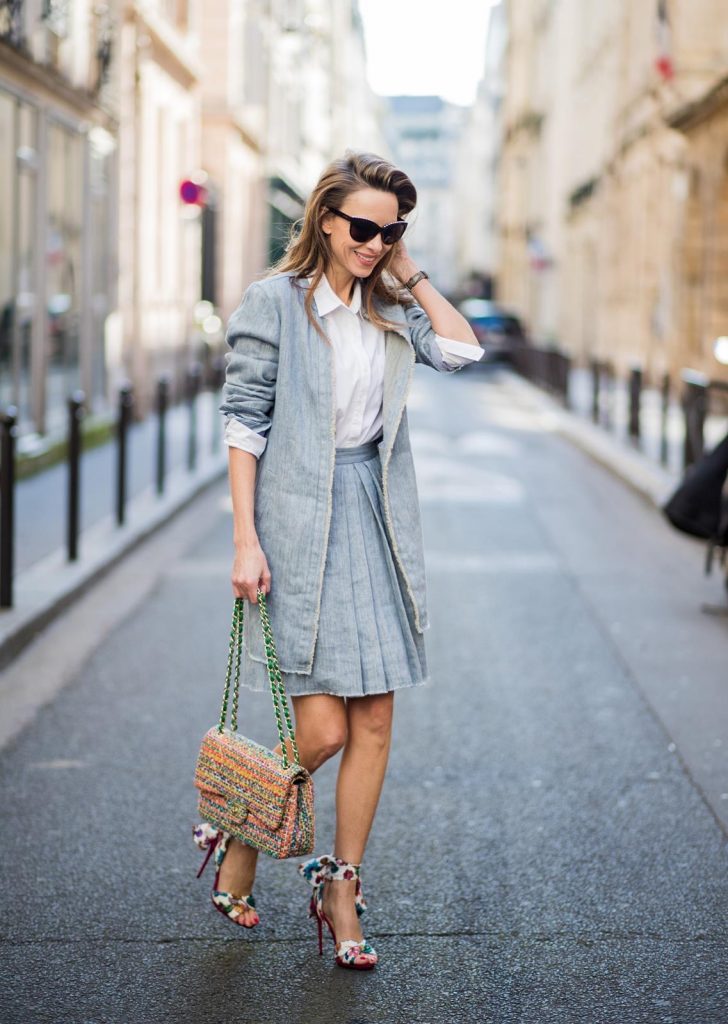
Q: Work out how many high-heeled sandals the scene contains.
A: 2